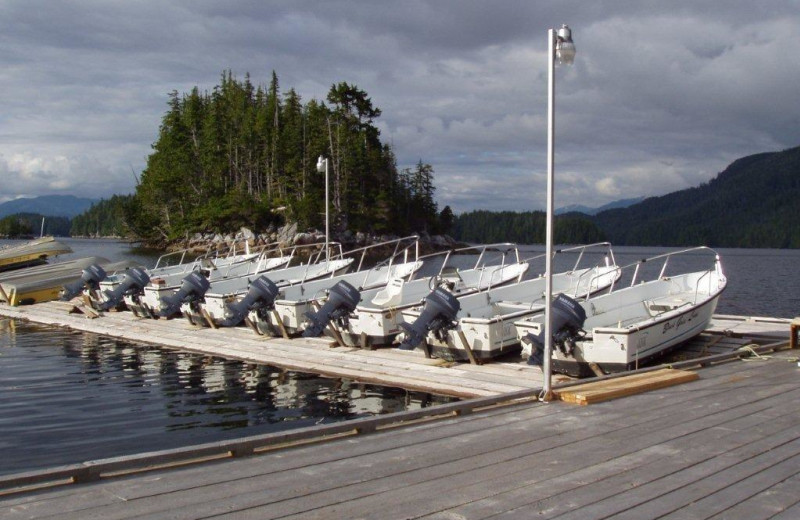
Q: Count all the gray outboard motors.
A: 7